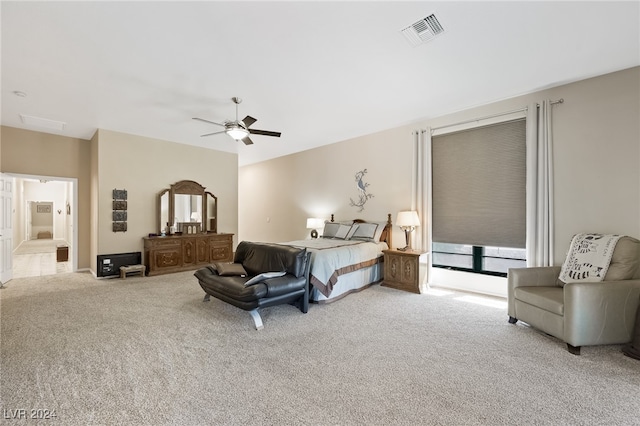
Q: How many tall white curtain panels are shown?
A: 2